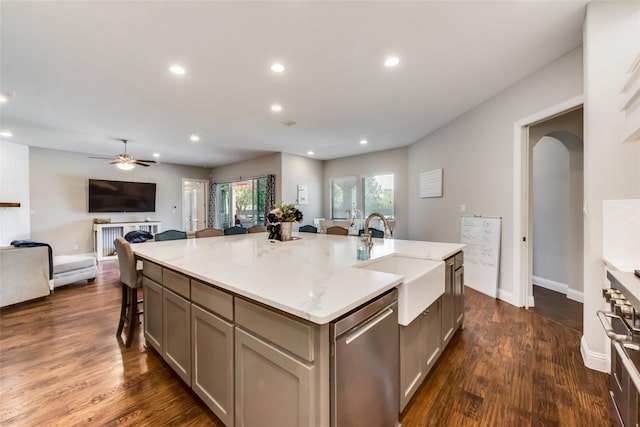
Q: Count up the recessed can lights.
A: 10